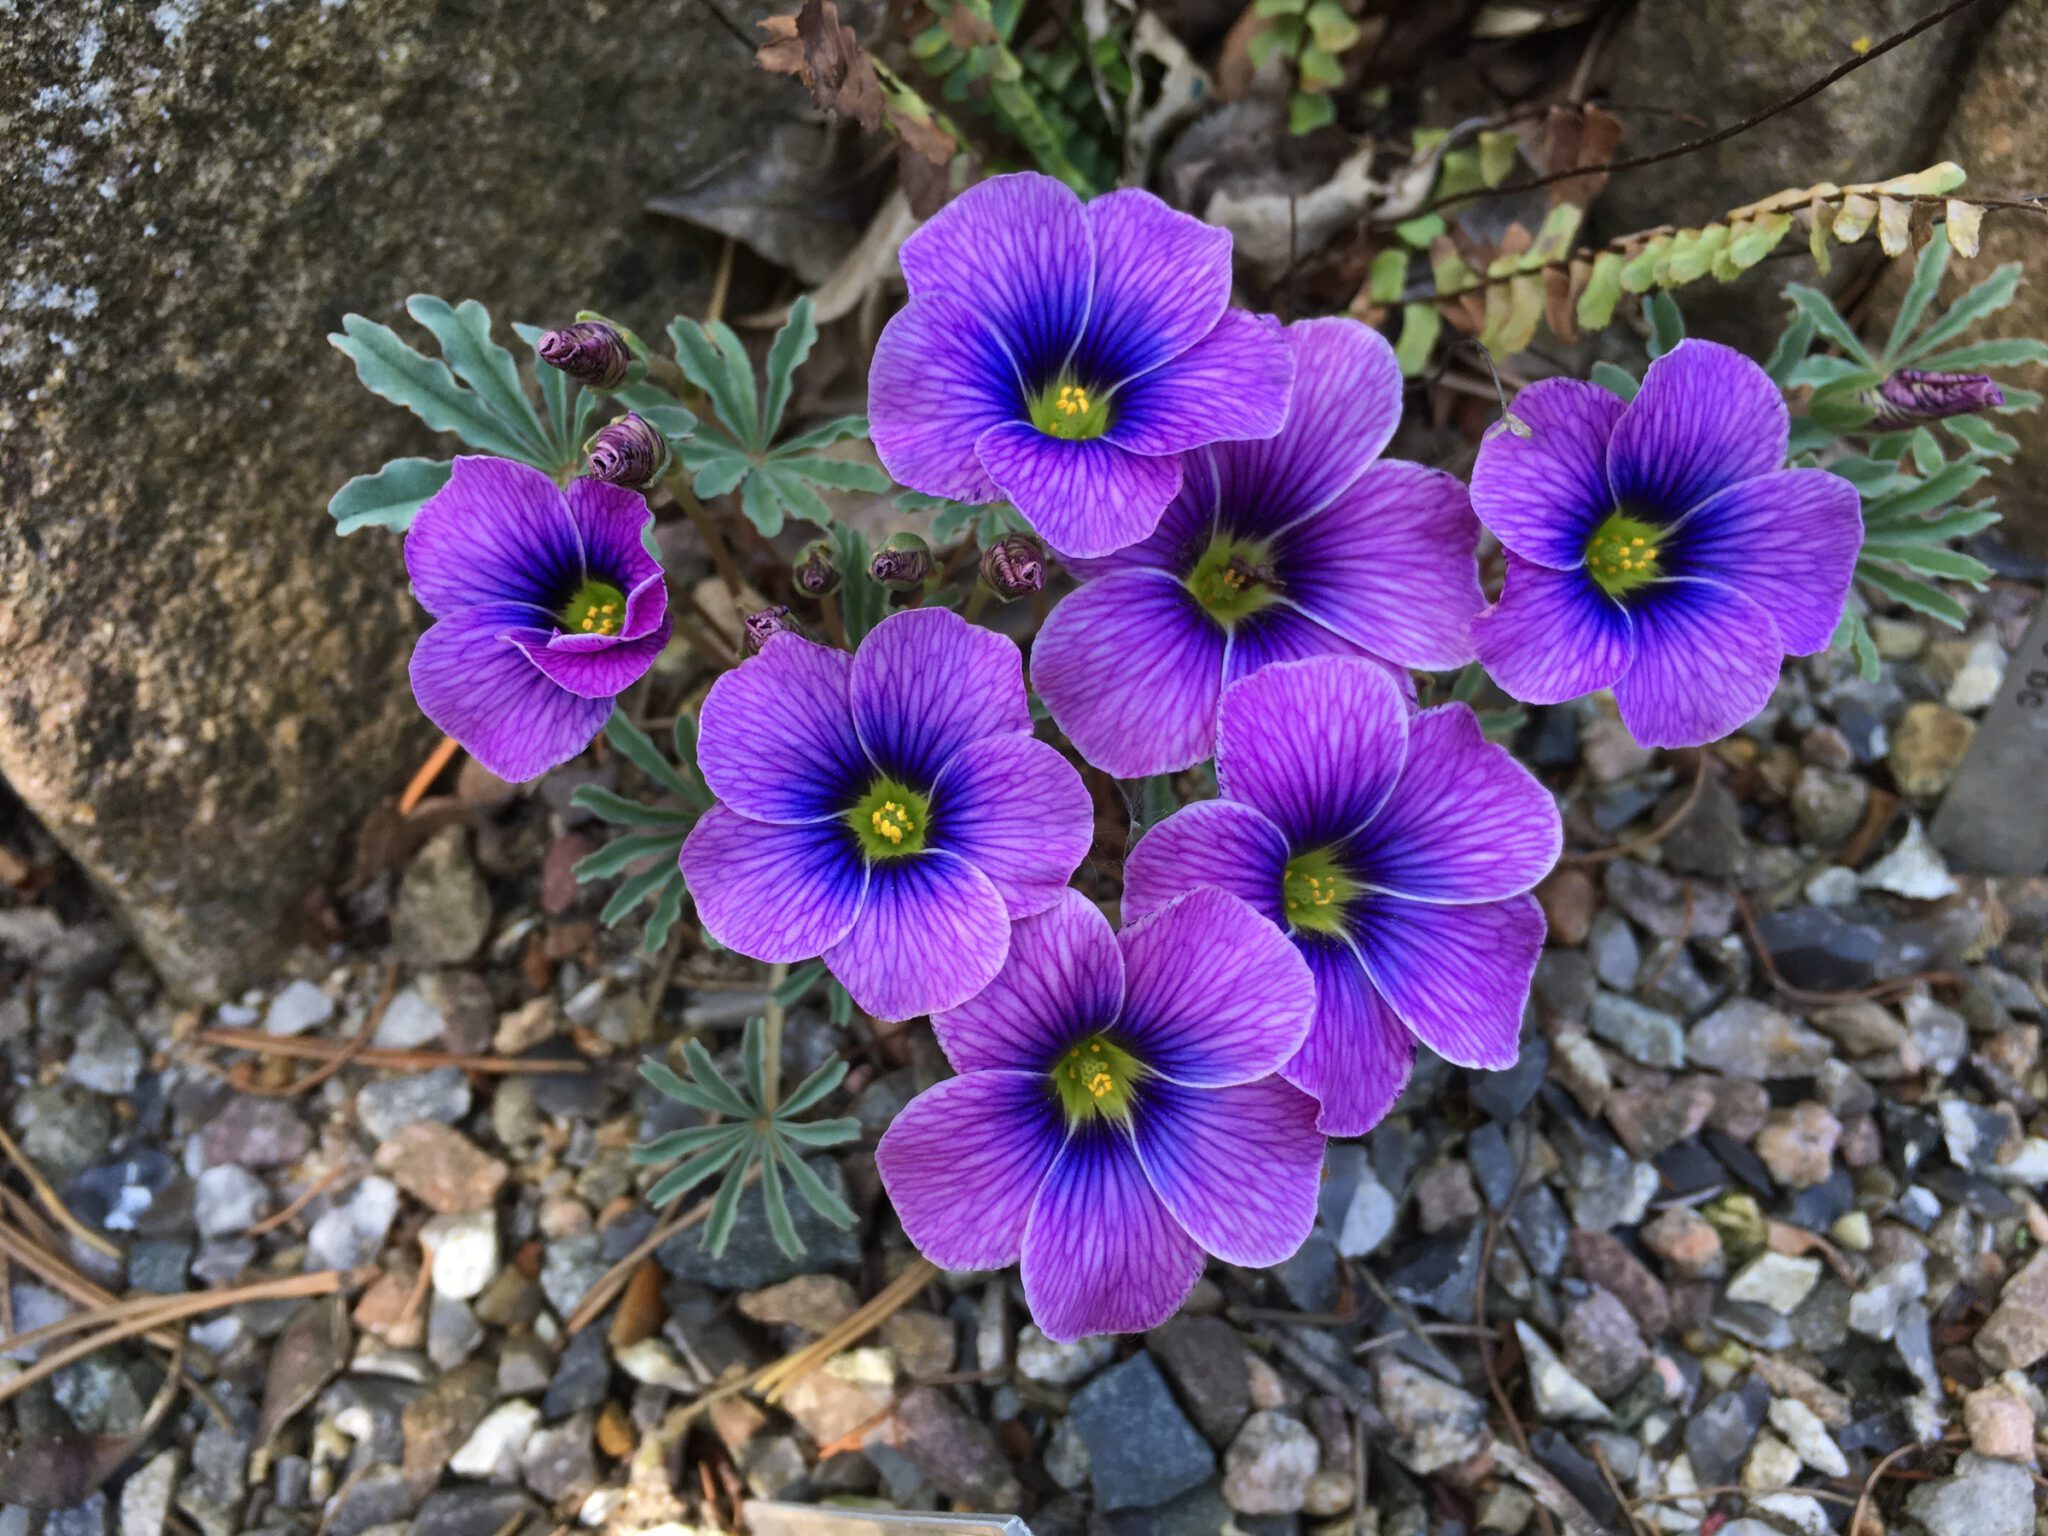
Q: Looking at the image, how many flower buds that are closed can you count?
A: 7